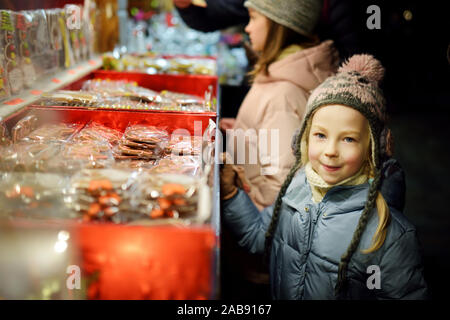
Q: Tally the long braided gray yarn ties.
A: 2